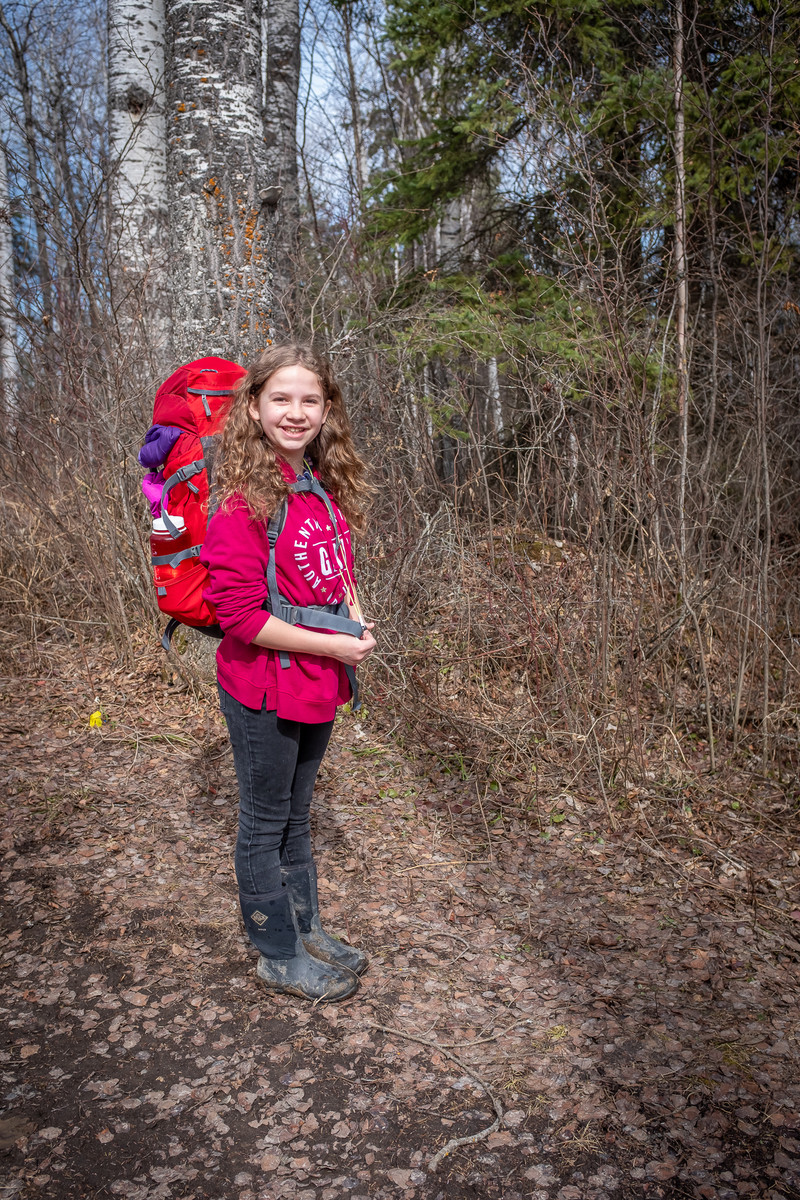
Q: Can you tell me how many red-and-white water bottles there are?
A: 1